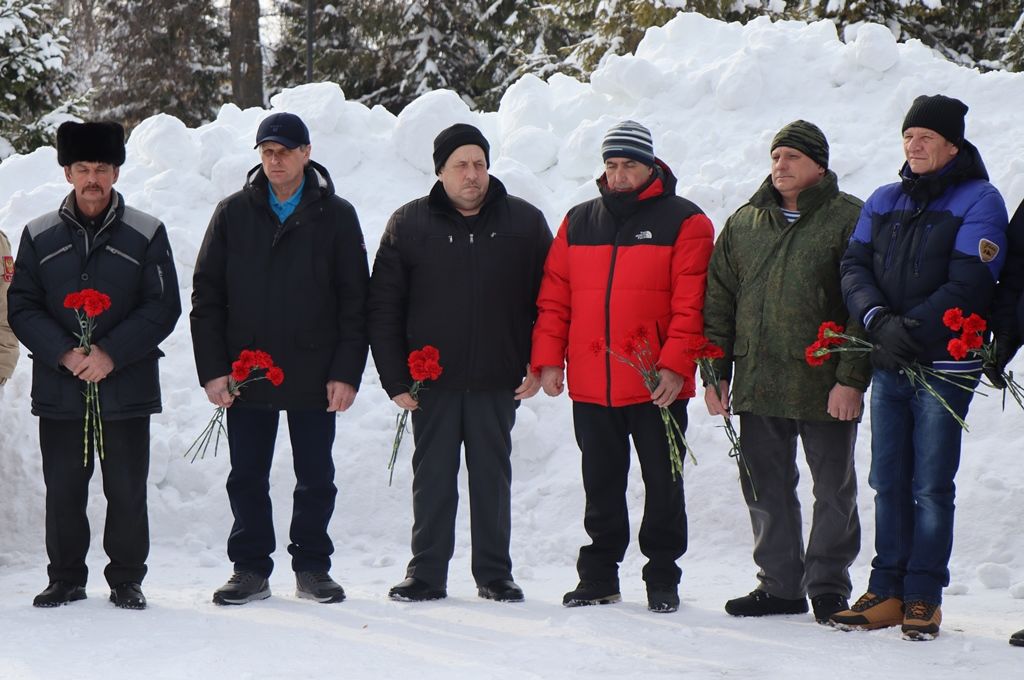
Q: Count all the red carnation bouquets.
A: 7